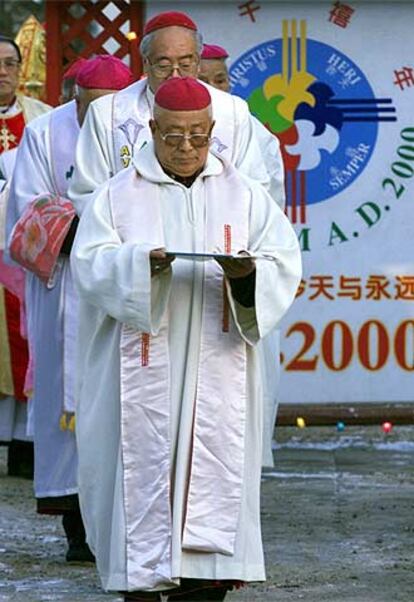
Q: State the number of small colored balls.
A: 3